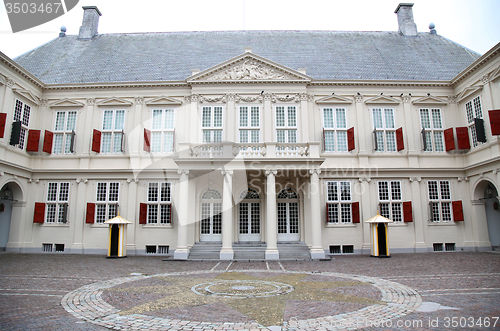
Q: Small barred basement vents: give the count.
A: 8